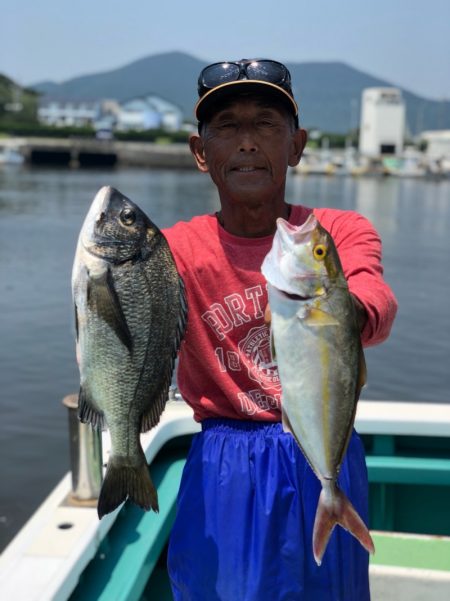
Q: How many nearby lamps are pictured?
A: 0